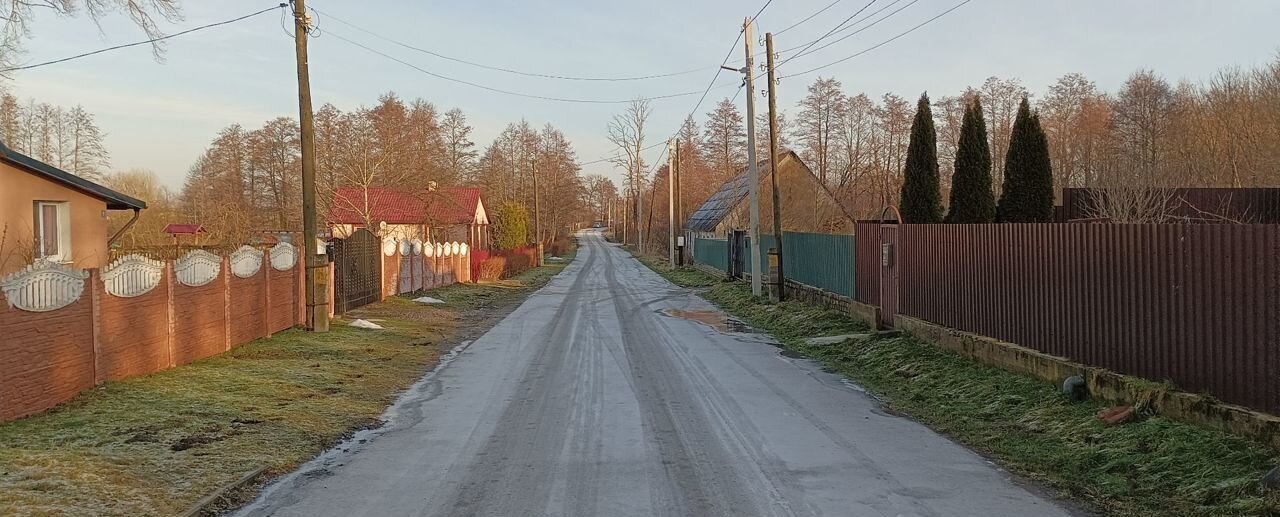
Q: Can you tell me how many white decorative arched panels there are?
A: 13